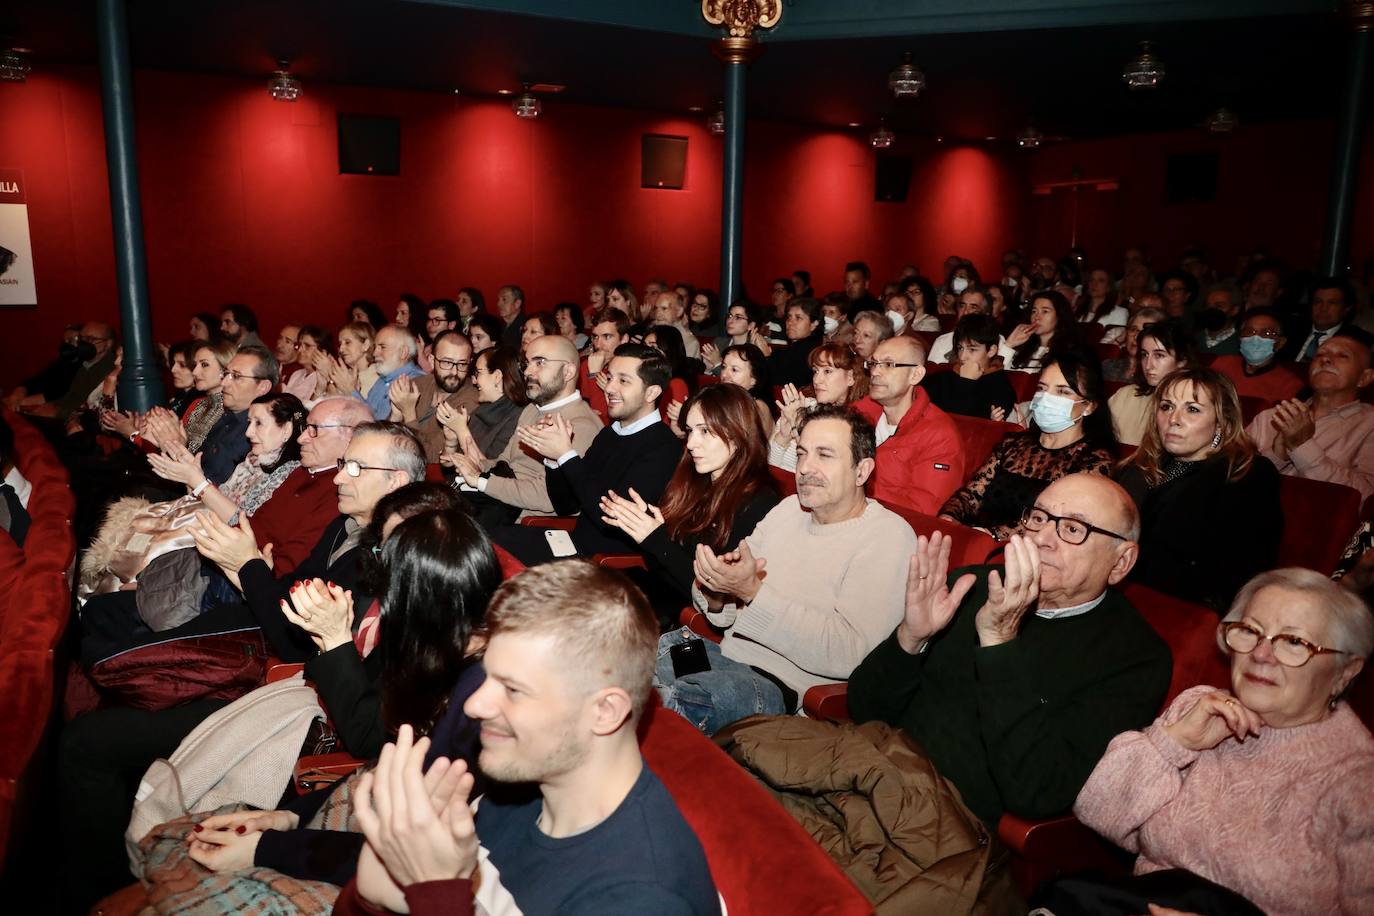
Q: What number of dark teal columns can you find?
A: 3